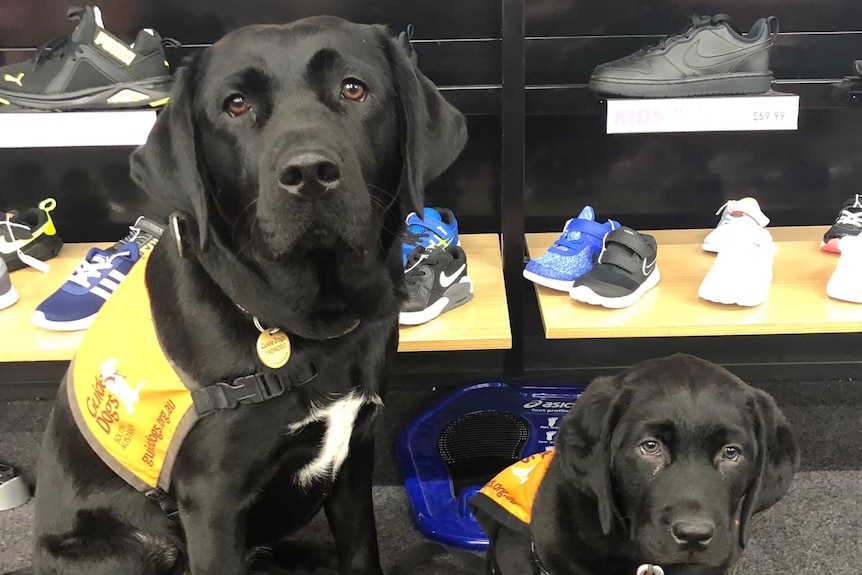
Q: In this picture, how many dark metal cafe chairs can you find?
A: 0